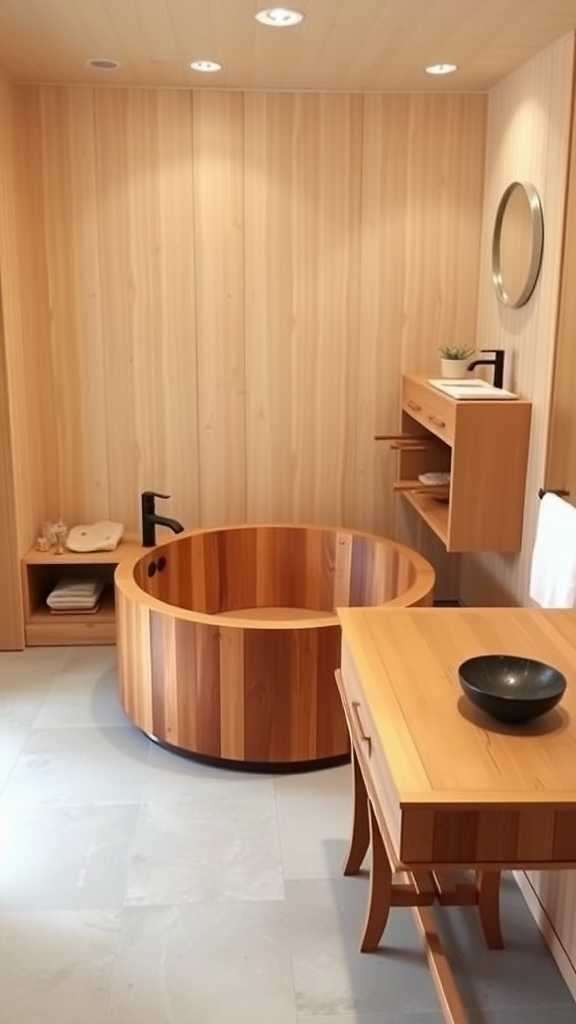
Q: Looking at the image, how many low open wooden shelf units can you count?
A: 1